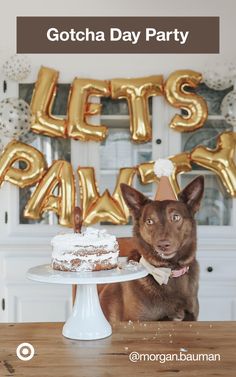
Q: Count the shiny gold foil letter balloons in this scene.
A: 9